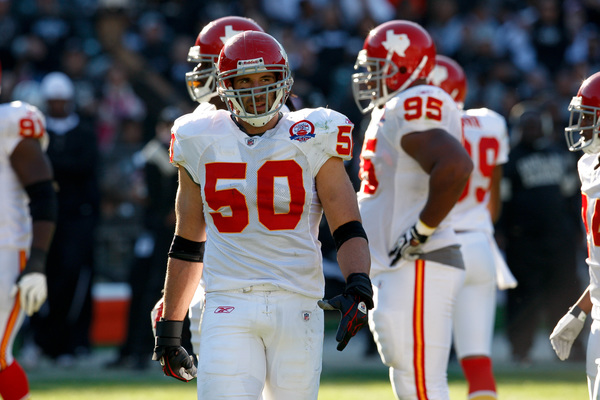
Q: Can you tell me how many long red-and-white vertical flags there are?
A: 0